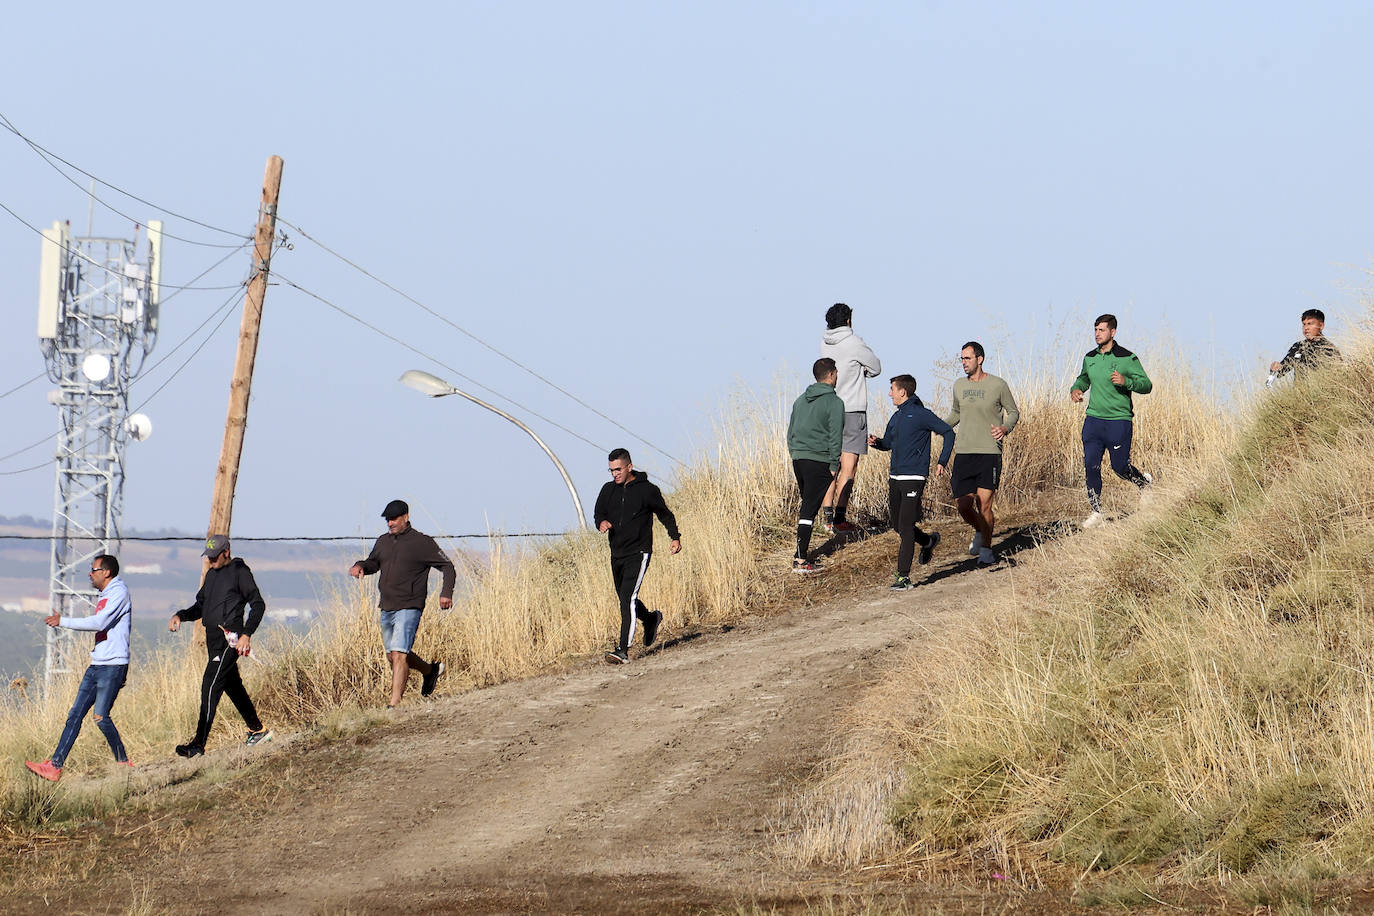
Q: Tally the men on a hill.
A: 10